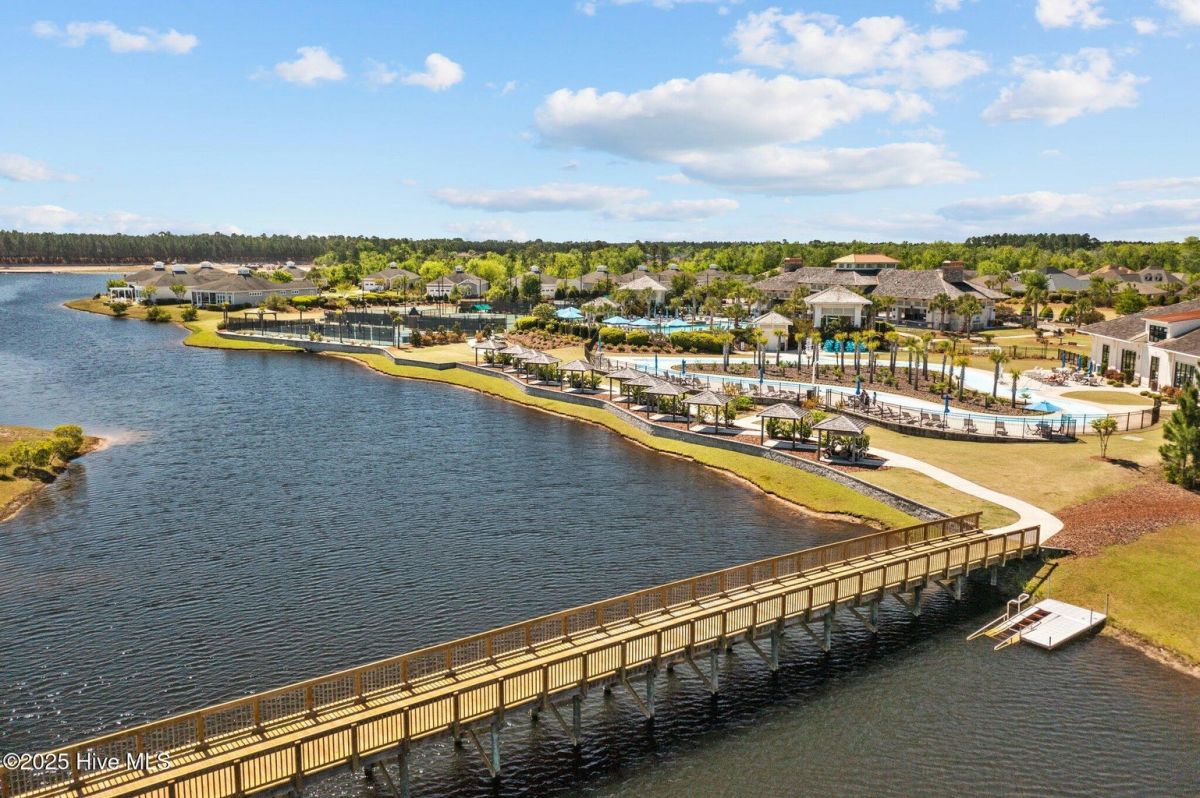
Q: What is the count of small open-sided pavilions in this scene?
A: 11